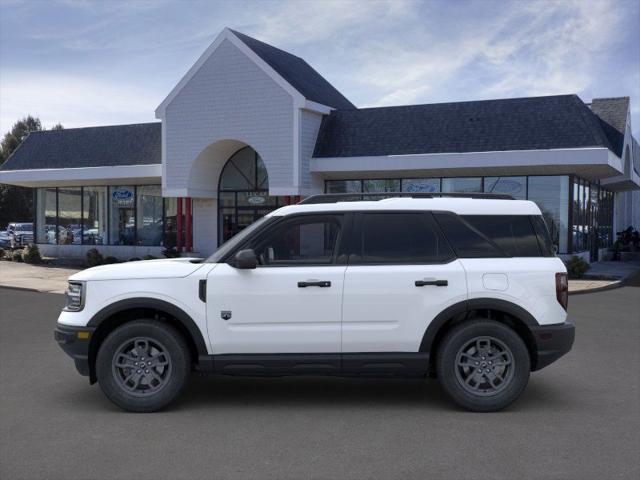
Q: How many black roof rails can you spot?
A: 1